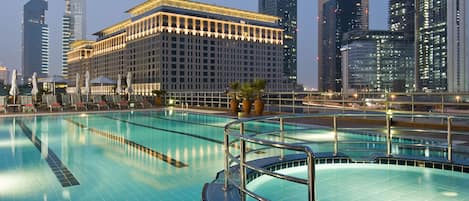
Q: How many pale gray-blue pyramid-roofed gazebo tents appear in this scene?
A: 2